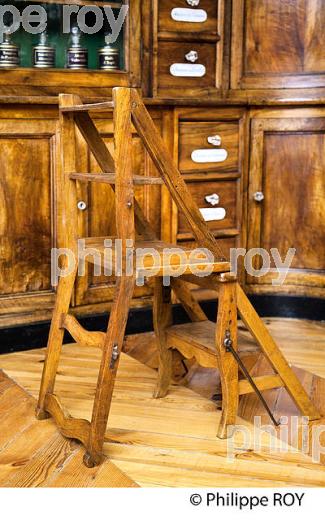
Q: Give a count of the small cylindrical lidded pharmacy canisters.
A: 4